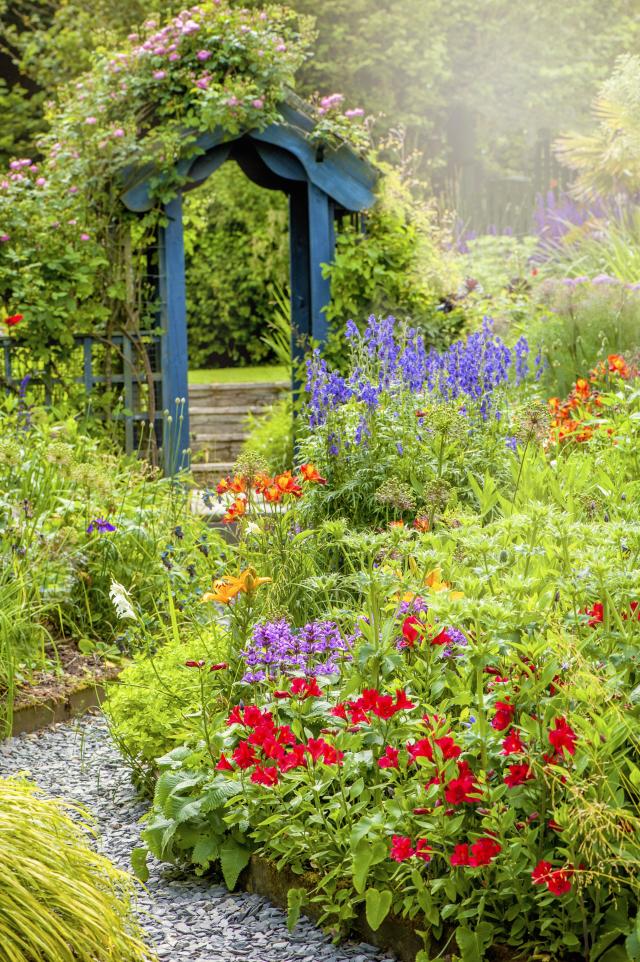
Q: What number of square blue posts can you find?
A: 3